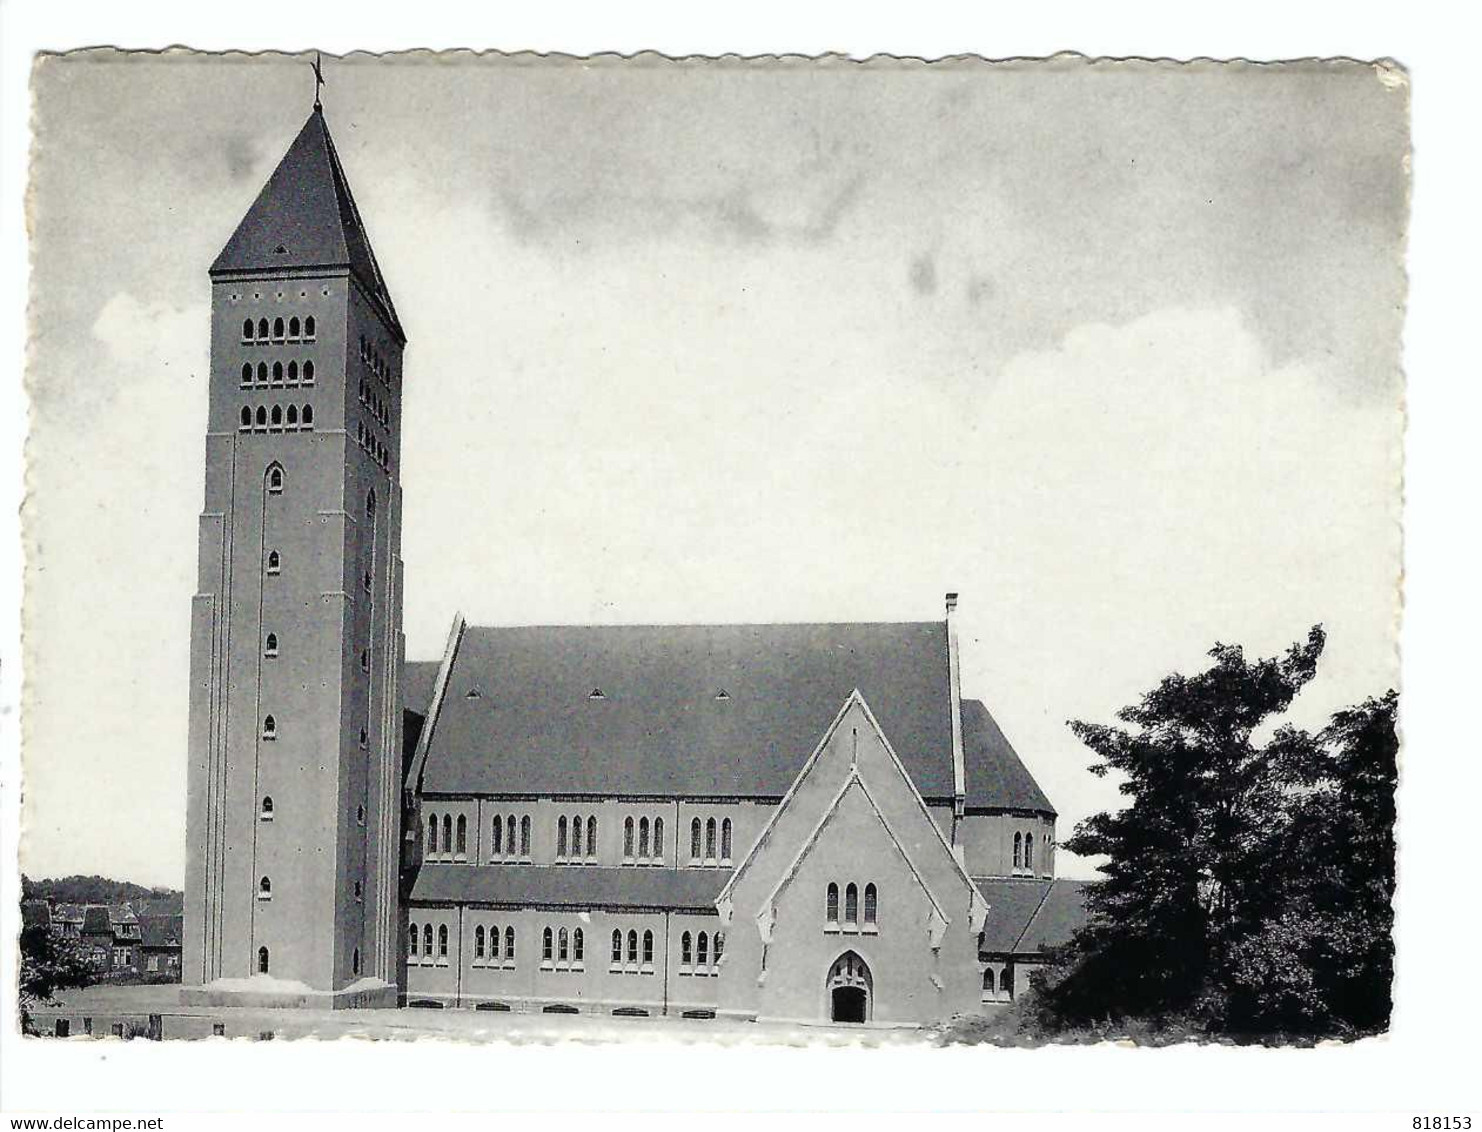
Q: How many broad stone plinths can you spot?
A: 1